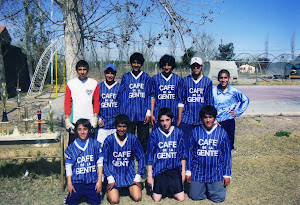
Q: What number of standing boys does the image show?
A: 6